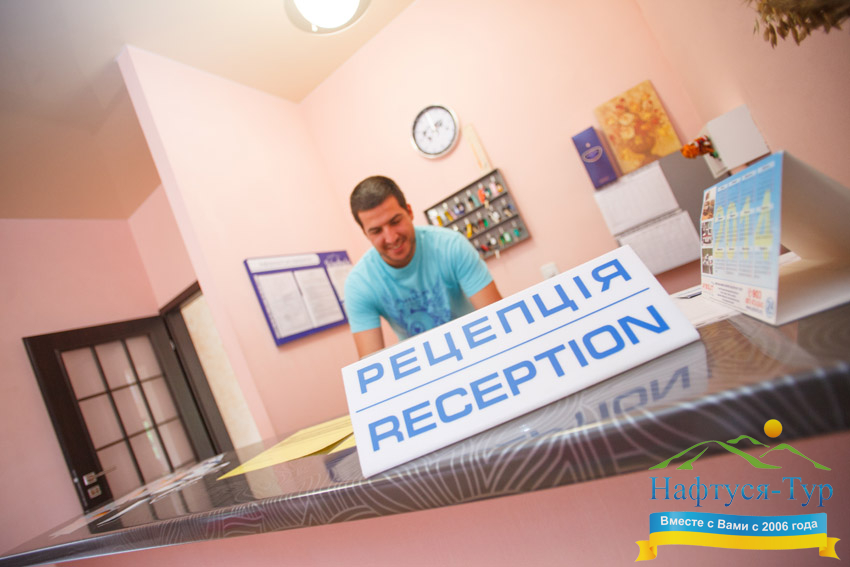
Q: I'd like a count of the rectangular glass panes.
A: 9